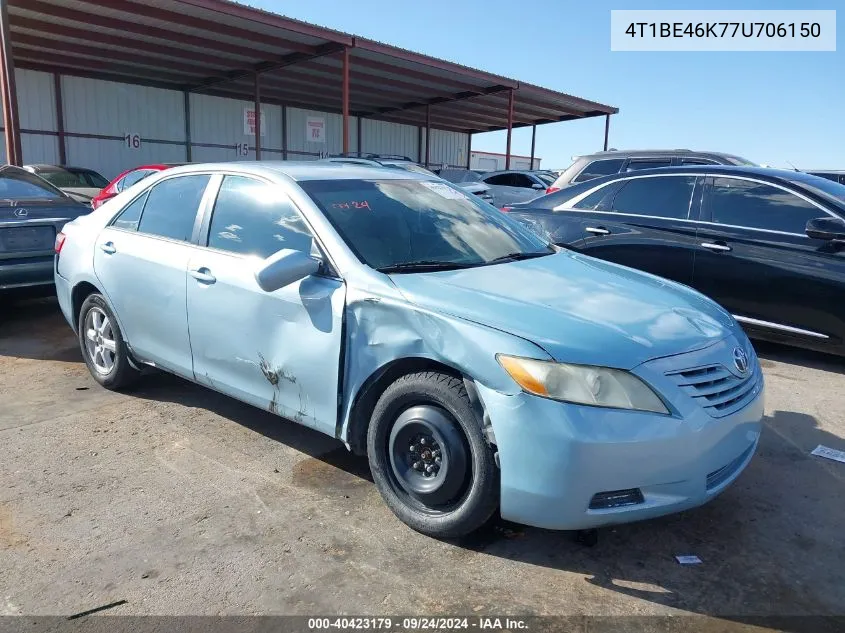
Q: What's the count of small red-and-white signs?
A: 2